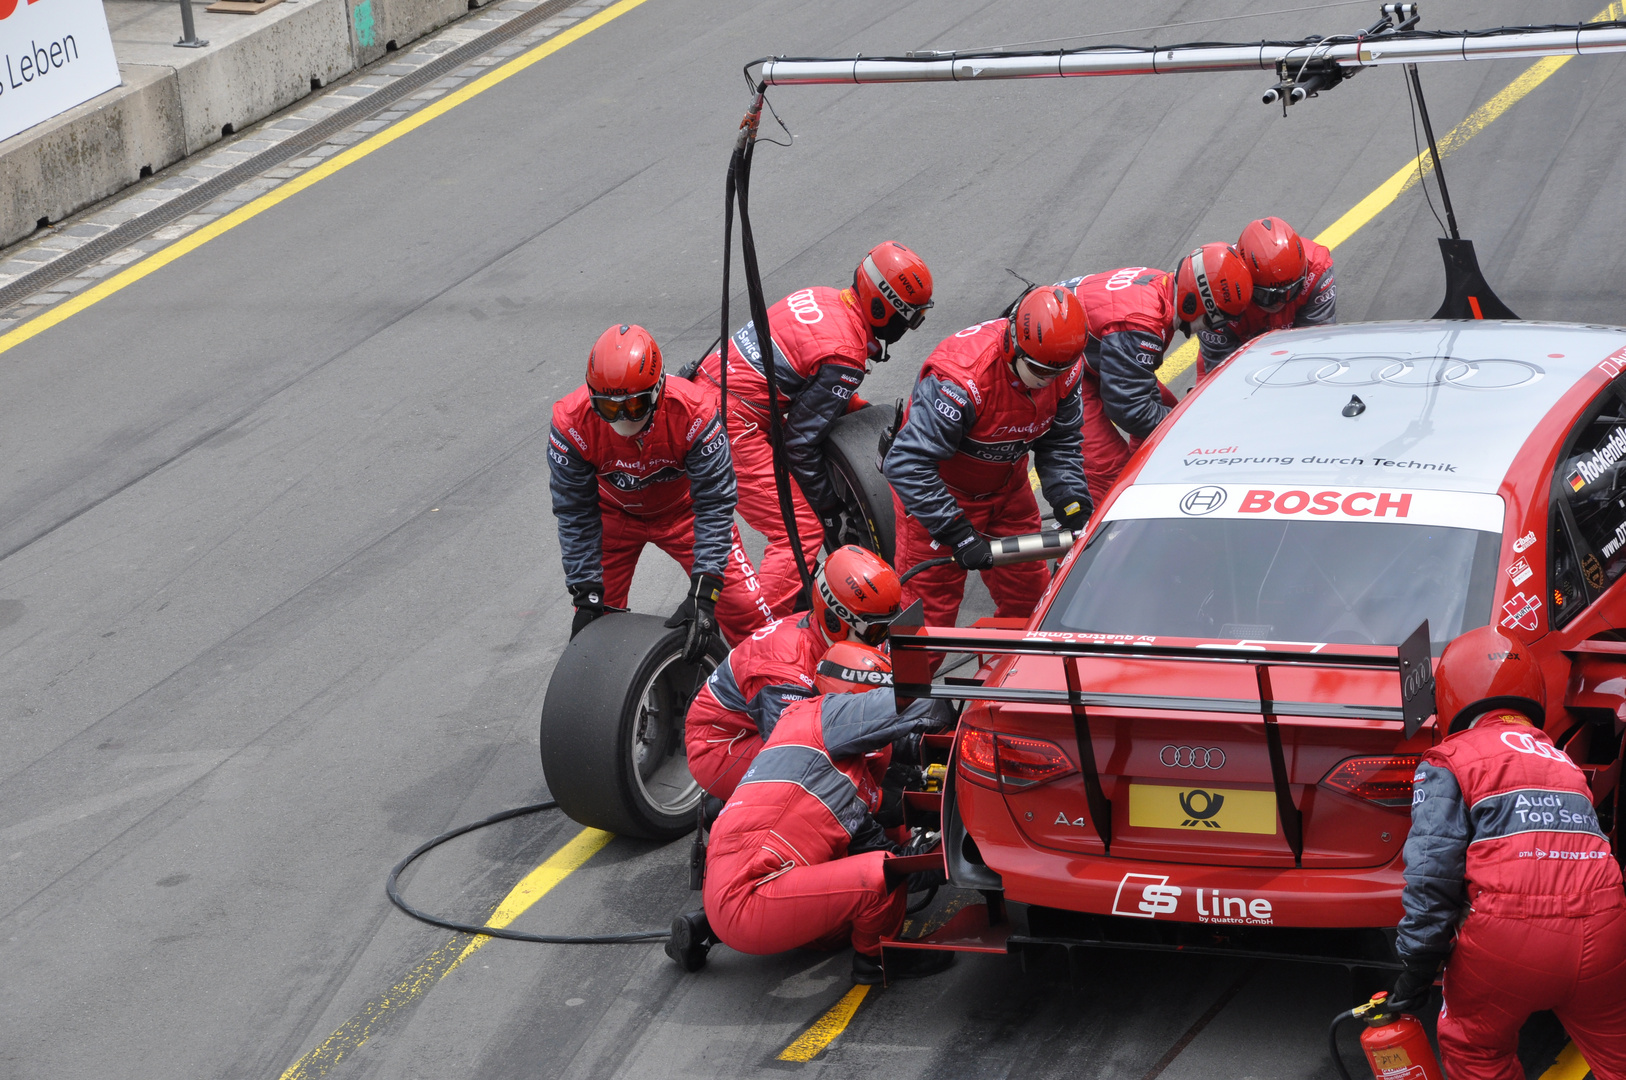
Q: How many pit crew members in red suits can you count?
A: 8